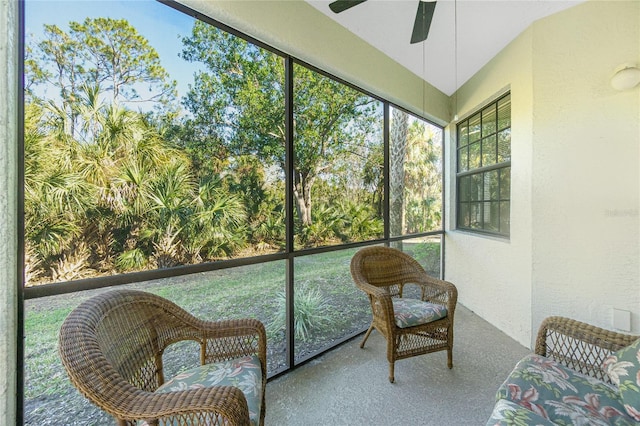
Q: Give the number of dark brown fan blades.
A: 2